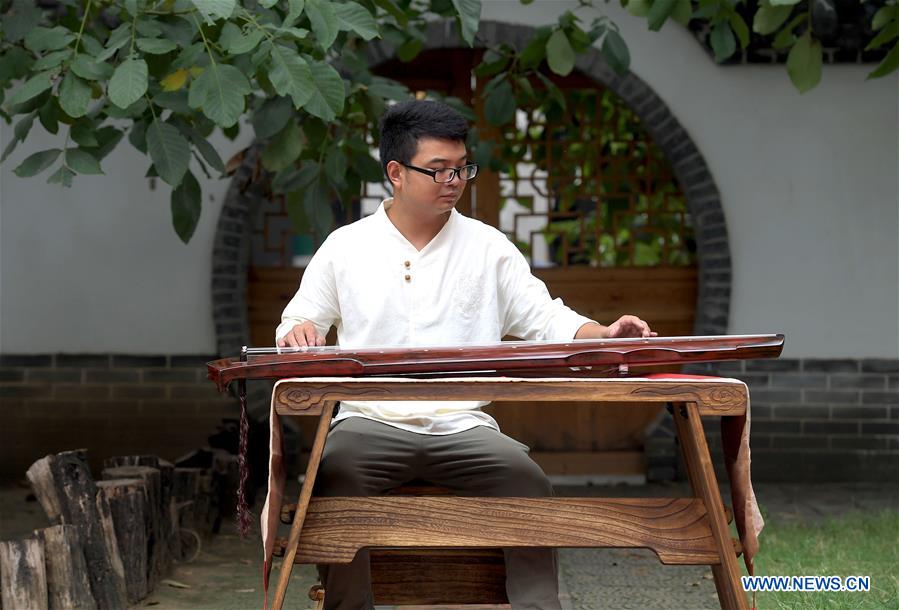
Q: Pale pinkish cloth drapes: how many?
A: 2